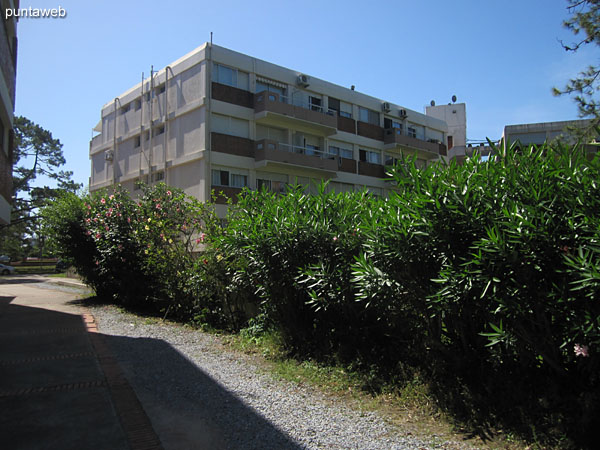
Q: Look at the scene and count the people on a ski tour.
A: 0